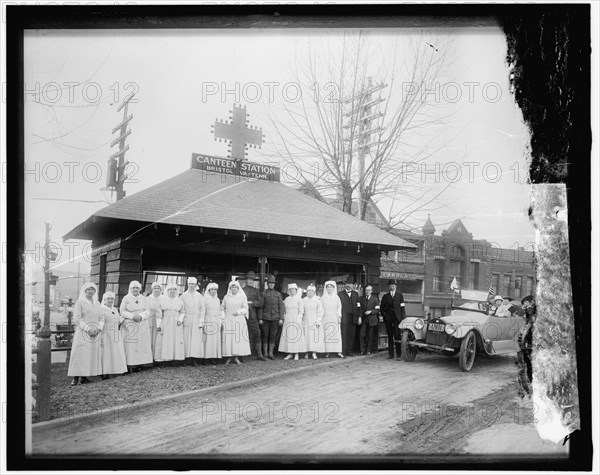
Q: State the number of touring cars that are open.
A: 1